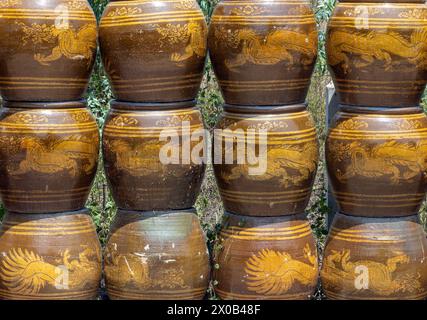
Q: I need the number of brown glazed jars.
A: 12